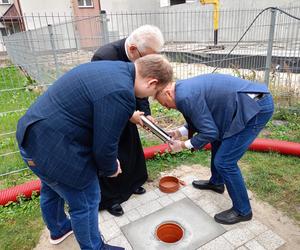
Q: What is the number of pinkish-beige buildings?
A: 1